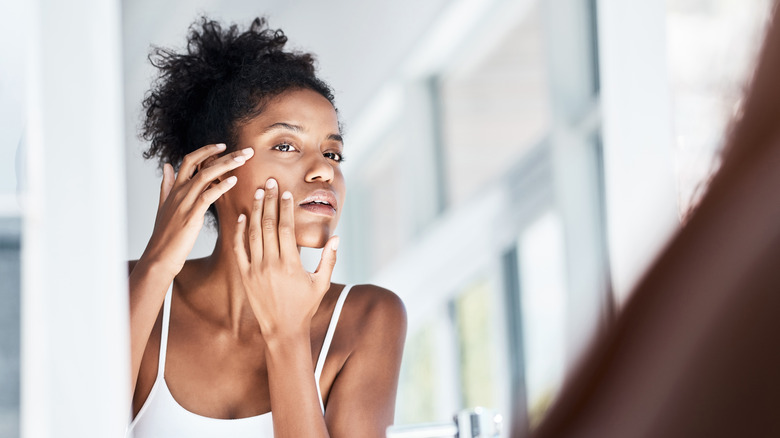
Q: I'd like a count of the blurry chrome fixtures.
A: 1